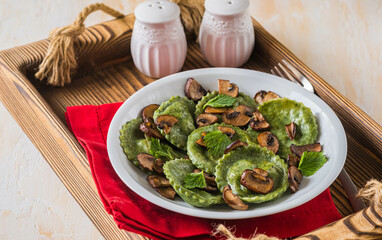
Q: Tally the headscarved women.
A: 0